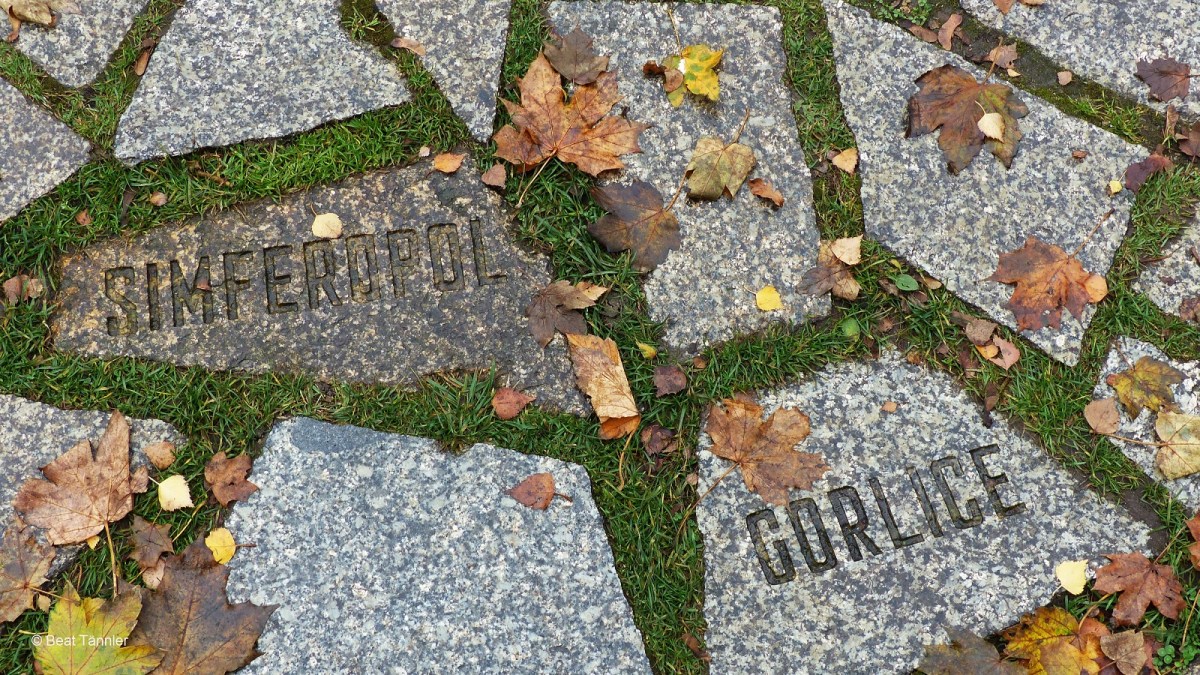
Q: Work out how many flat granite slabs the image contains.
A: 13